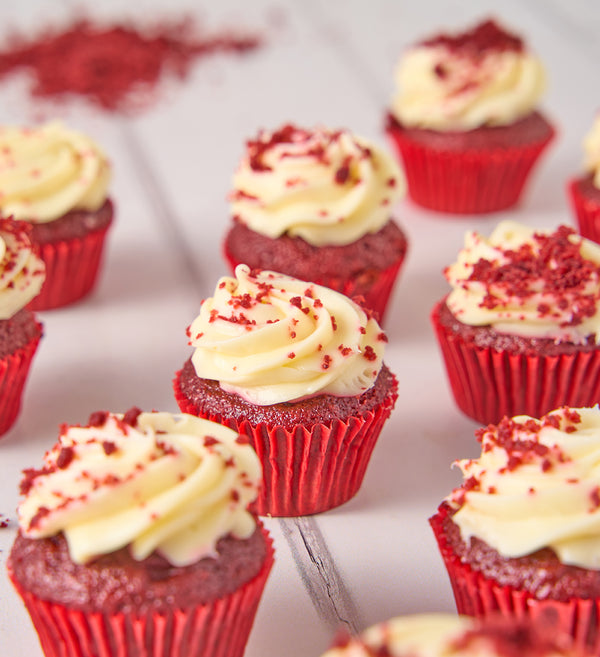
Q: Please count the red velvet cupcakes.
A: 10